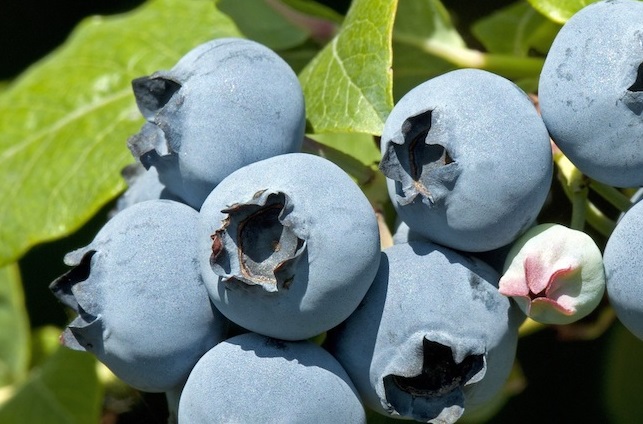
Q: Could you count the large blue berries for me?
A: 8